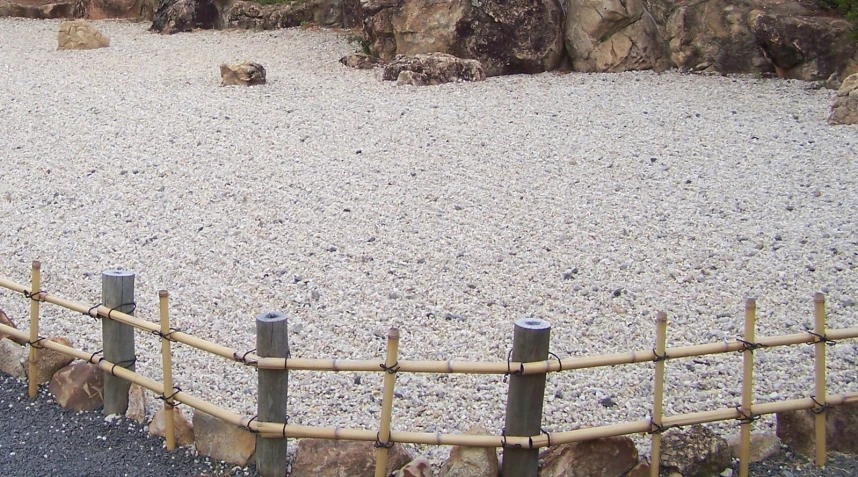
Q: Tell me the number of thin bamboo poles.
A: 6